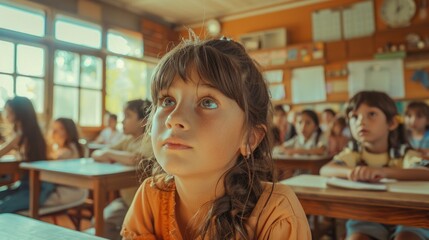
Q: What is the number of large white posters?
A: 4